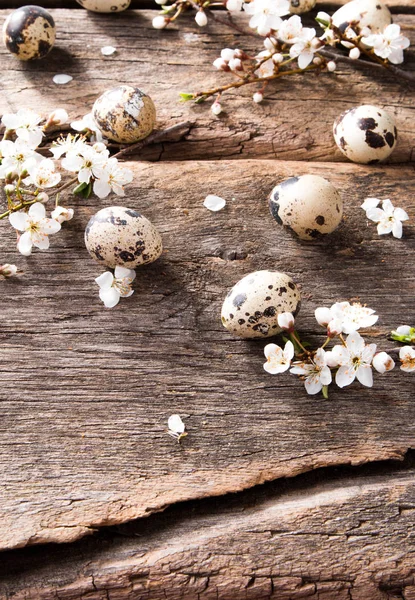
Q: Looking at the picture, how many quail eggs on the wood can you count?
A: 9